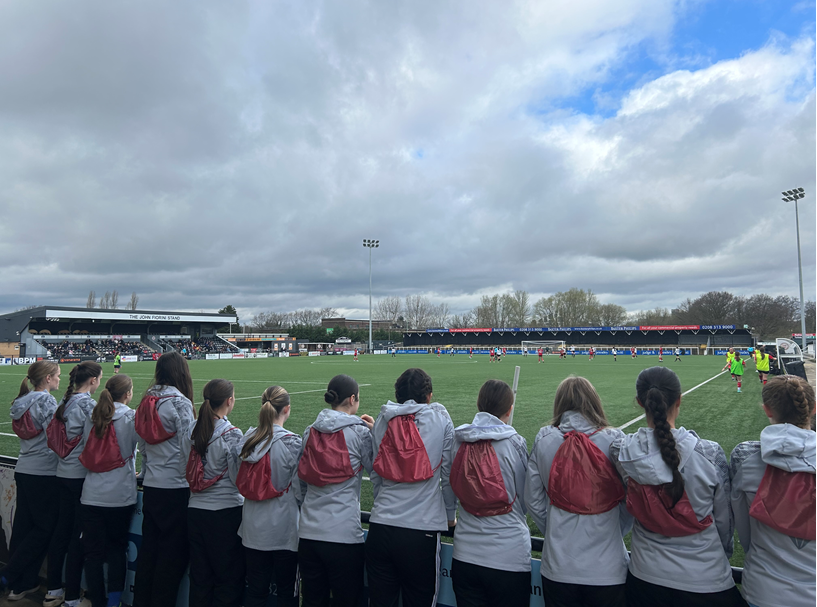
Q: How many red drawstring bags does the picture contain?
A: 12